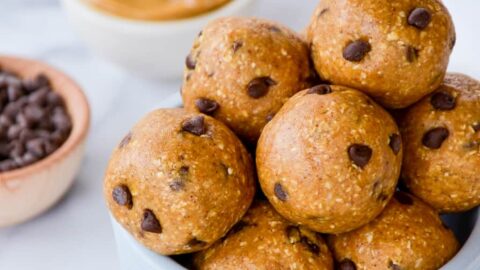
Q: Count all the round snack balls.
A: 7